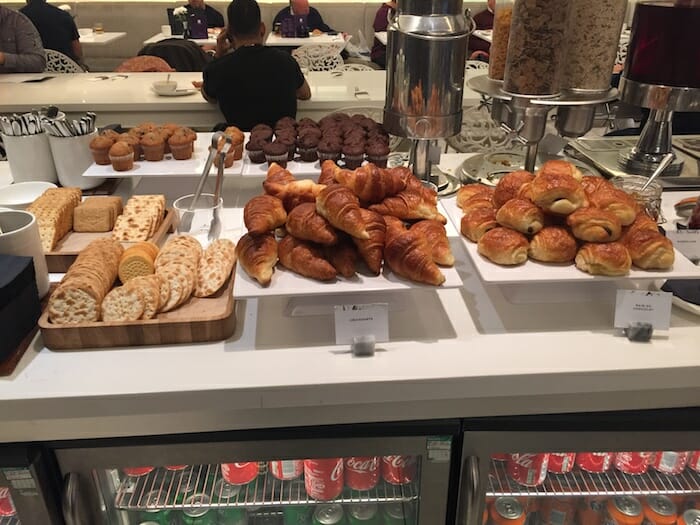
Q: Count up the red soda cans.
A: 15